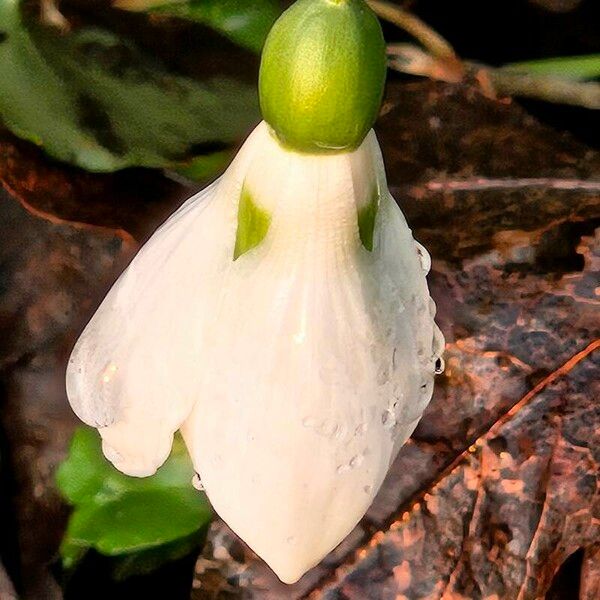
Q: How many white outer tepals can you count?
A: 3